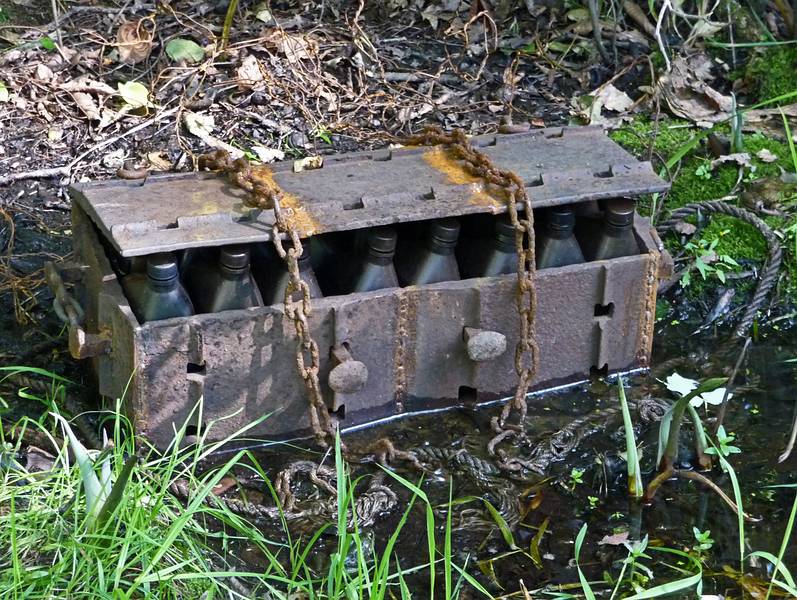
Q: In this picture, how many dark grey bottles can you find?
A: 8